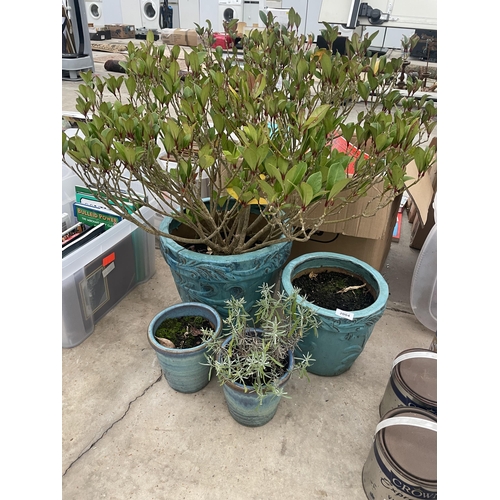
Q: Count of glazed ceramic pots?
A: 4